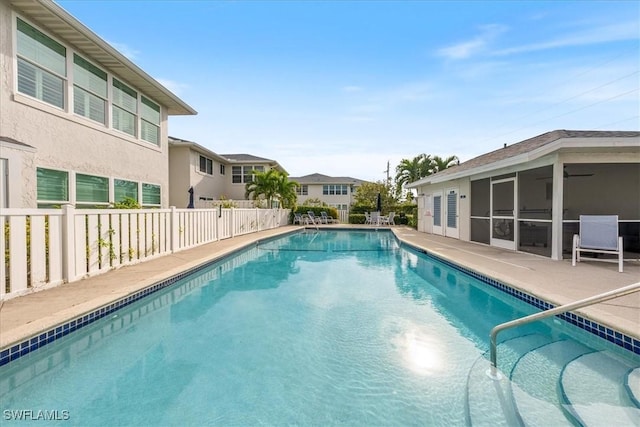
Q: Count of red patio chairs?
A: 0